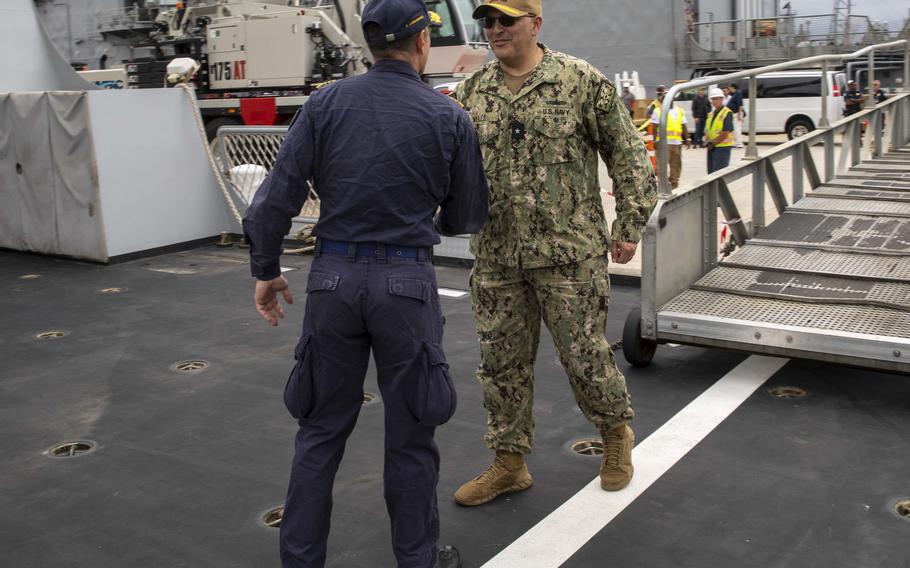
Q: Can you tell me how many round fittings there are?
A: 10